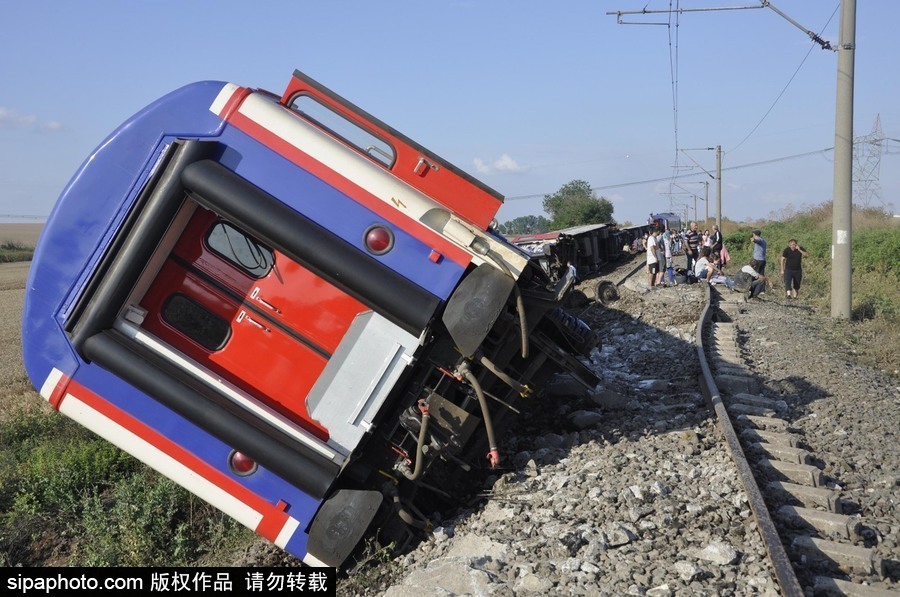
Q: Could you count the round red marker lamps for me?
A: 2